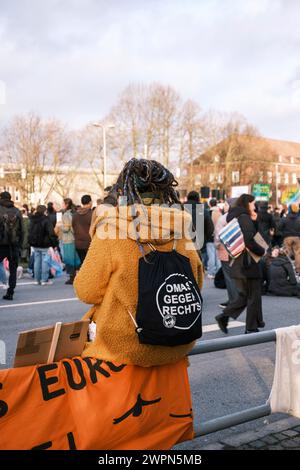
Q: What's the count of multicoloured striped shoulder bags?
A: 1